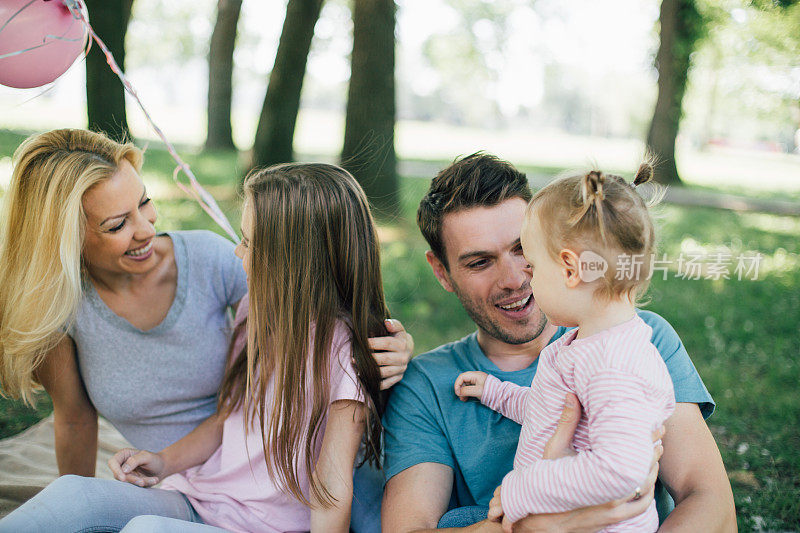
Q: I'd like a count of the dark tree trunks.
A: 5